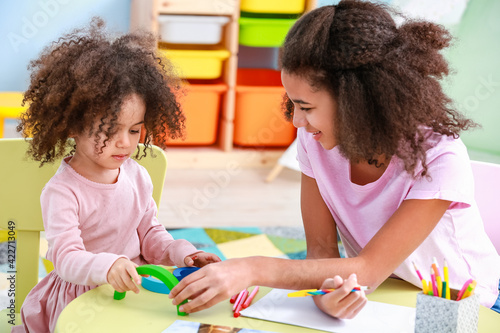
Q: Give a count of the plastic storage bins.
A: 6